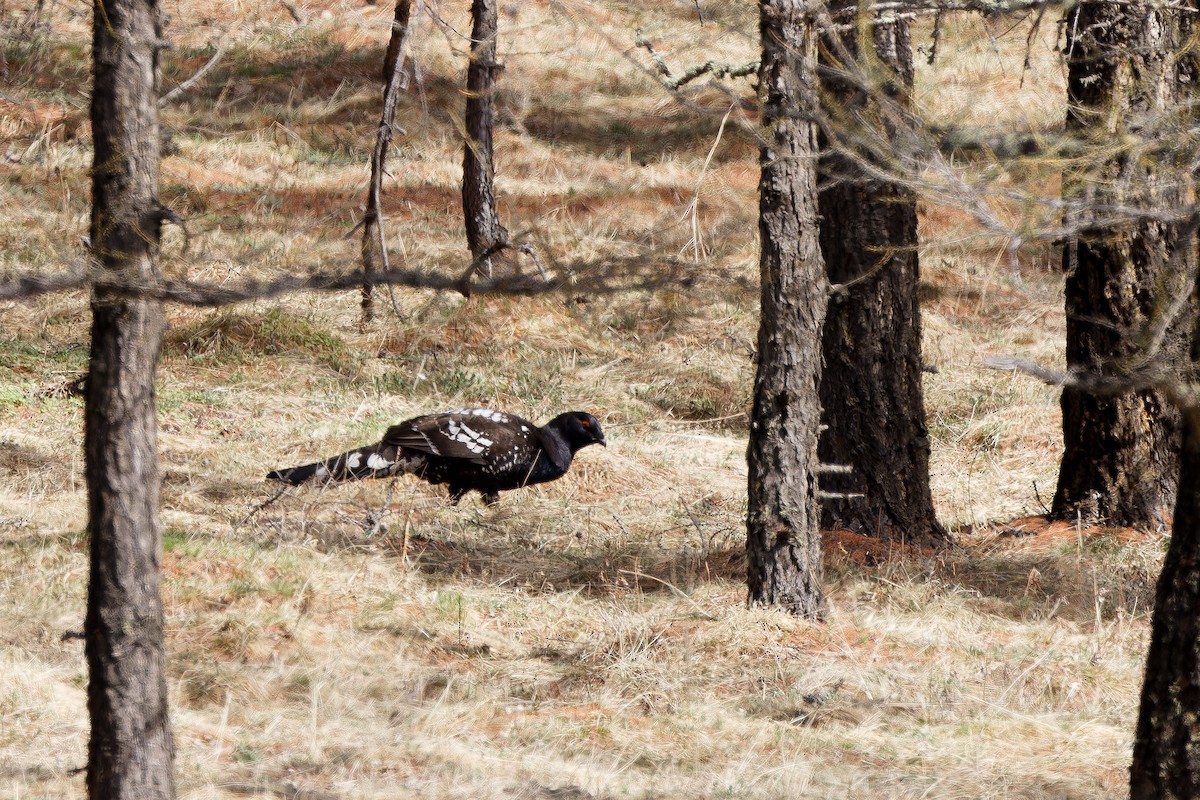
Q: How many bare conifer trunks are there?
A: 7